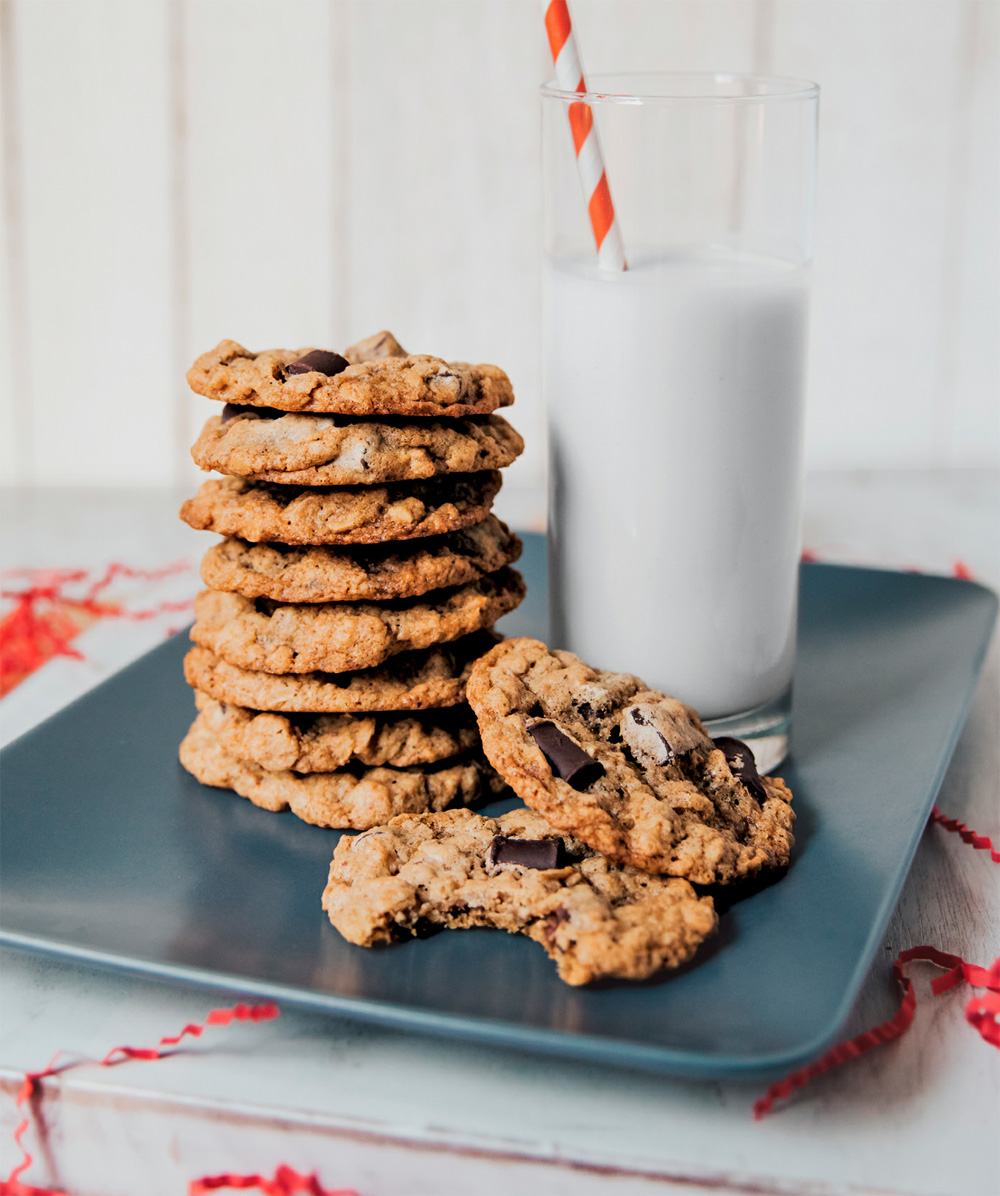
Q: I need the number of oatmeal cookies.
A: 10